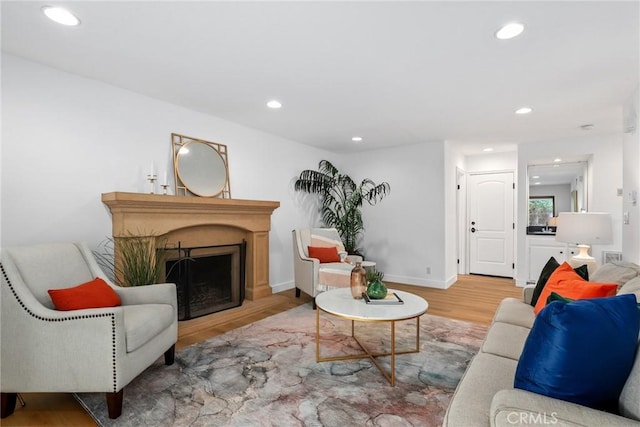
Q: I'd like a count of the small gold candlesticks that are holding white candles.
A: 2